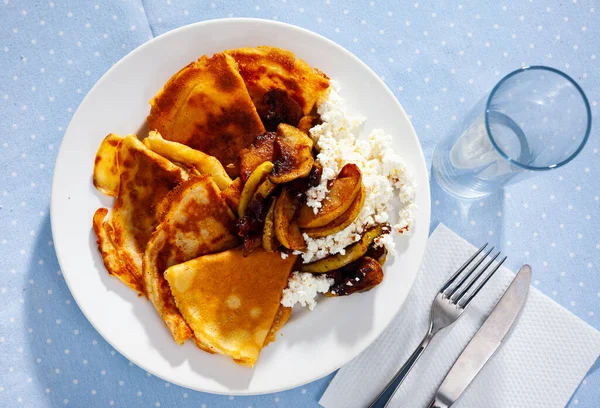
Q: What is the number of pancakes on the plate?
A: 5